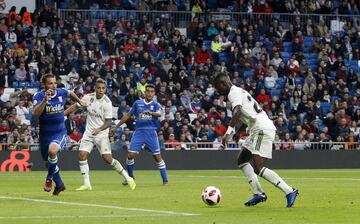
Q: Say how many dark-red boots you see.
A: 2